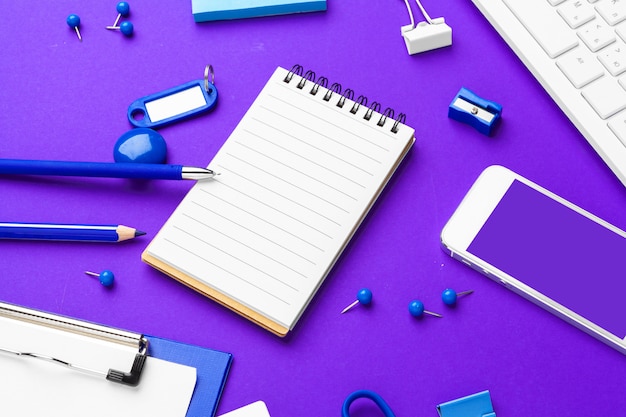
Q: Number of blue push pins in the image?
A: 7